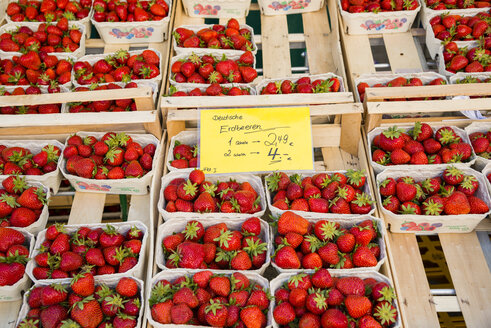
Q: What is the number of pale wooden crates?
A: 6